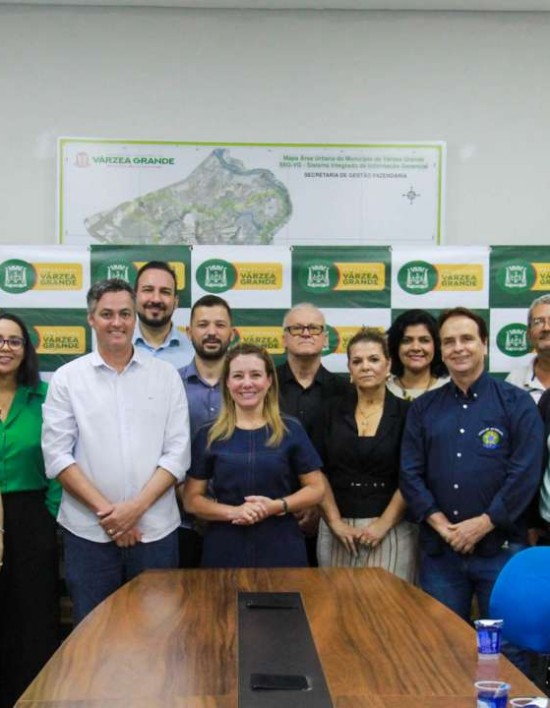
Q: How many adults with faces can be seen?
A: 10